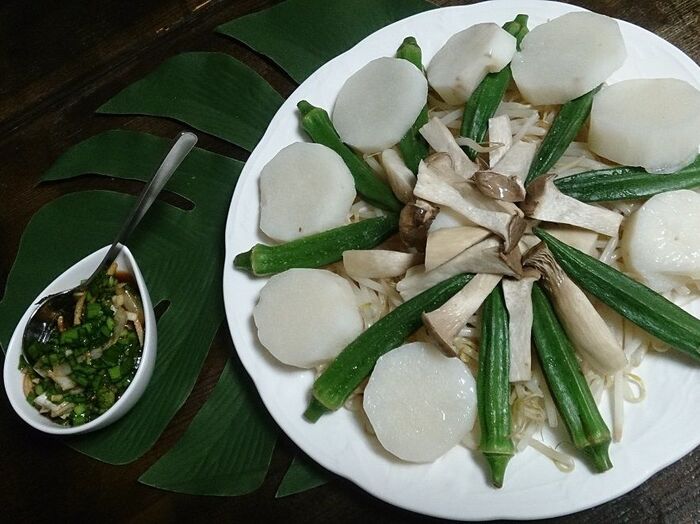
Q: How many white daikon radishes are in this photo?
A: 8